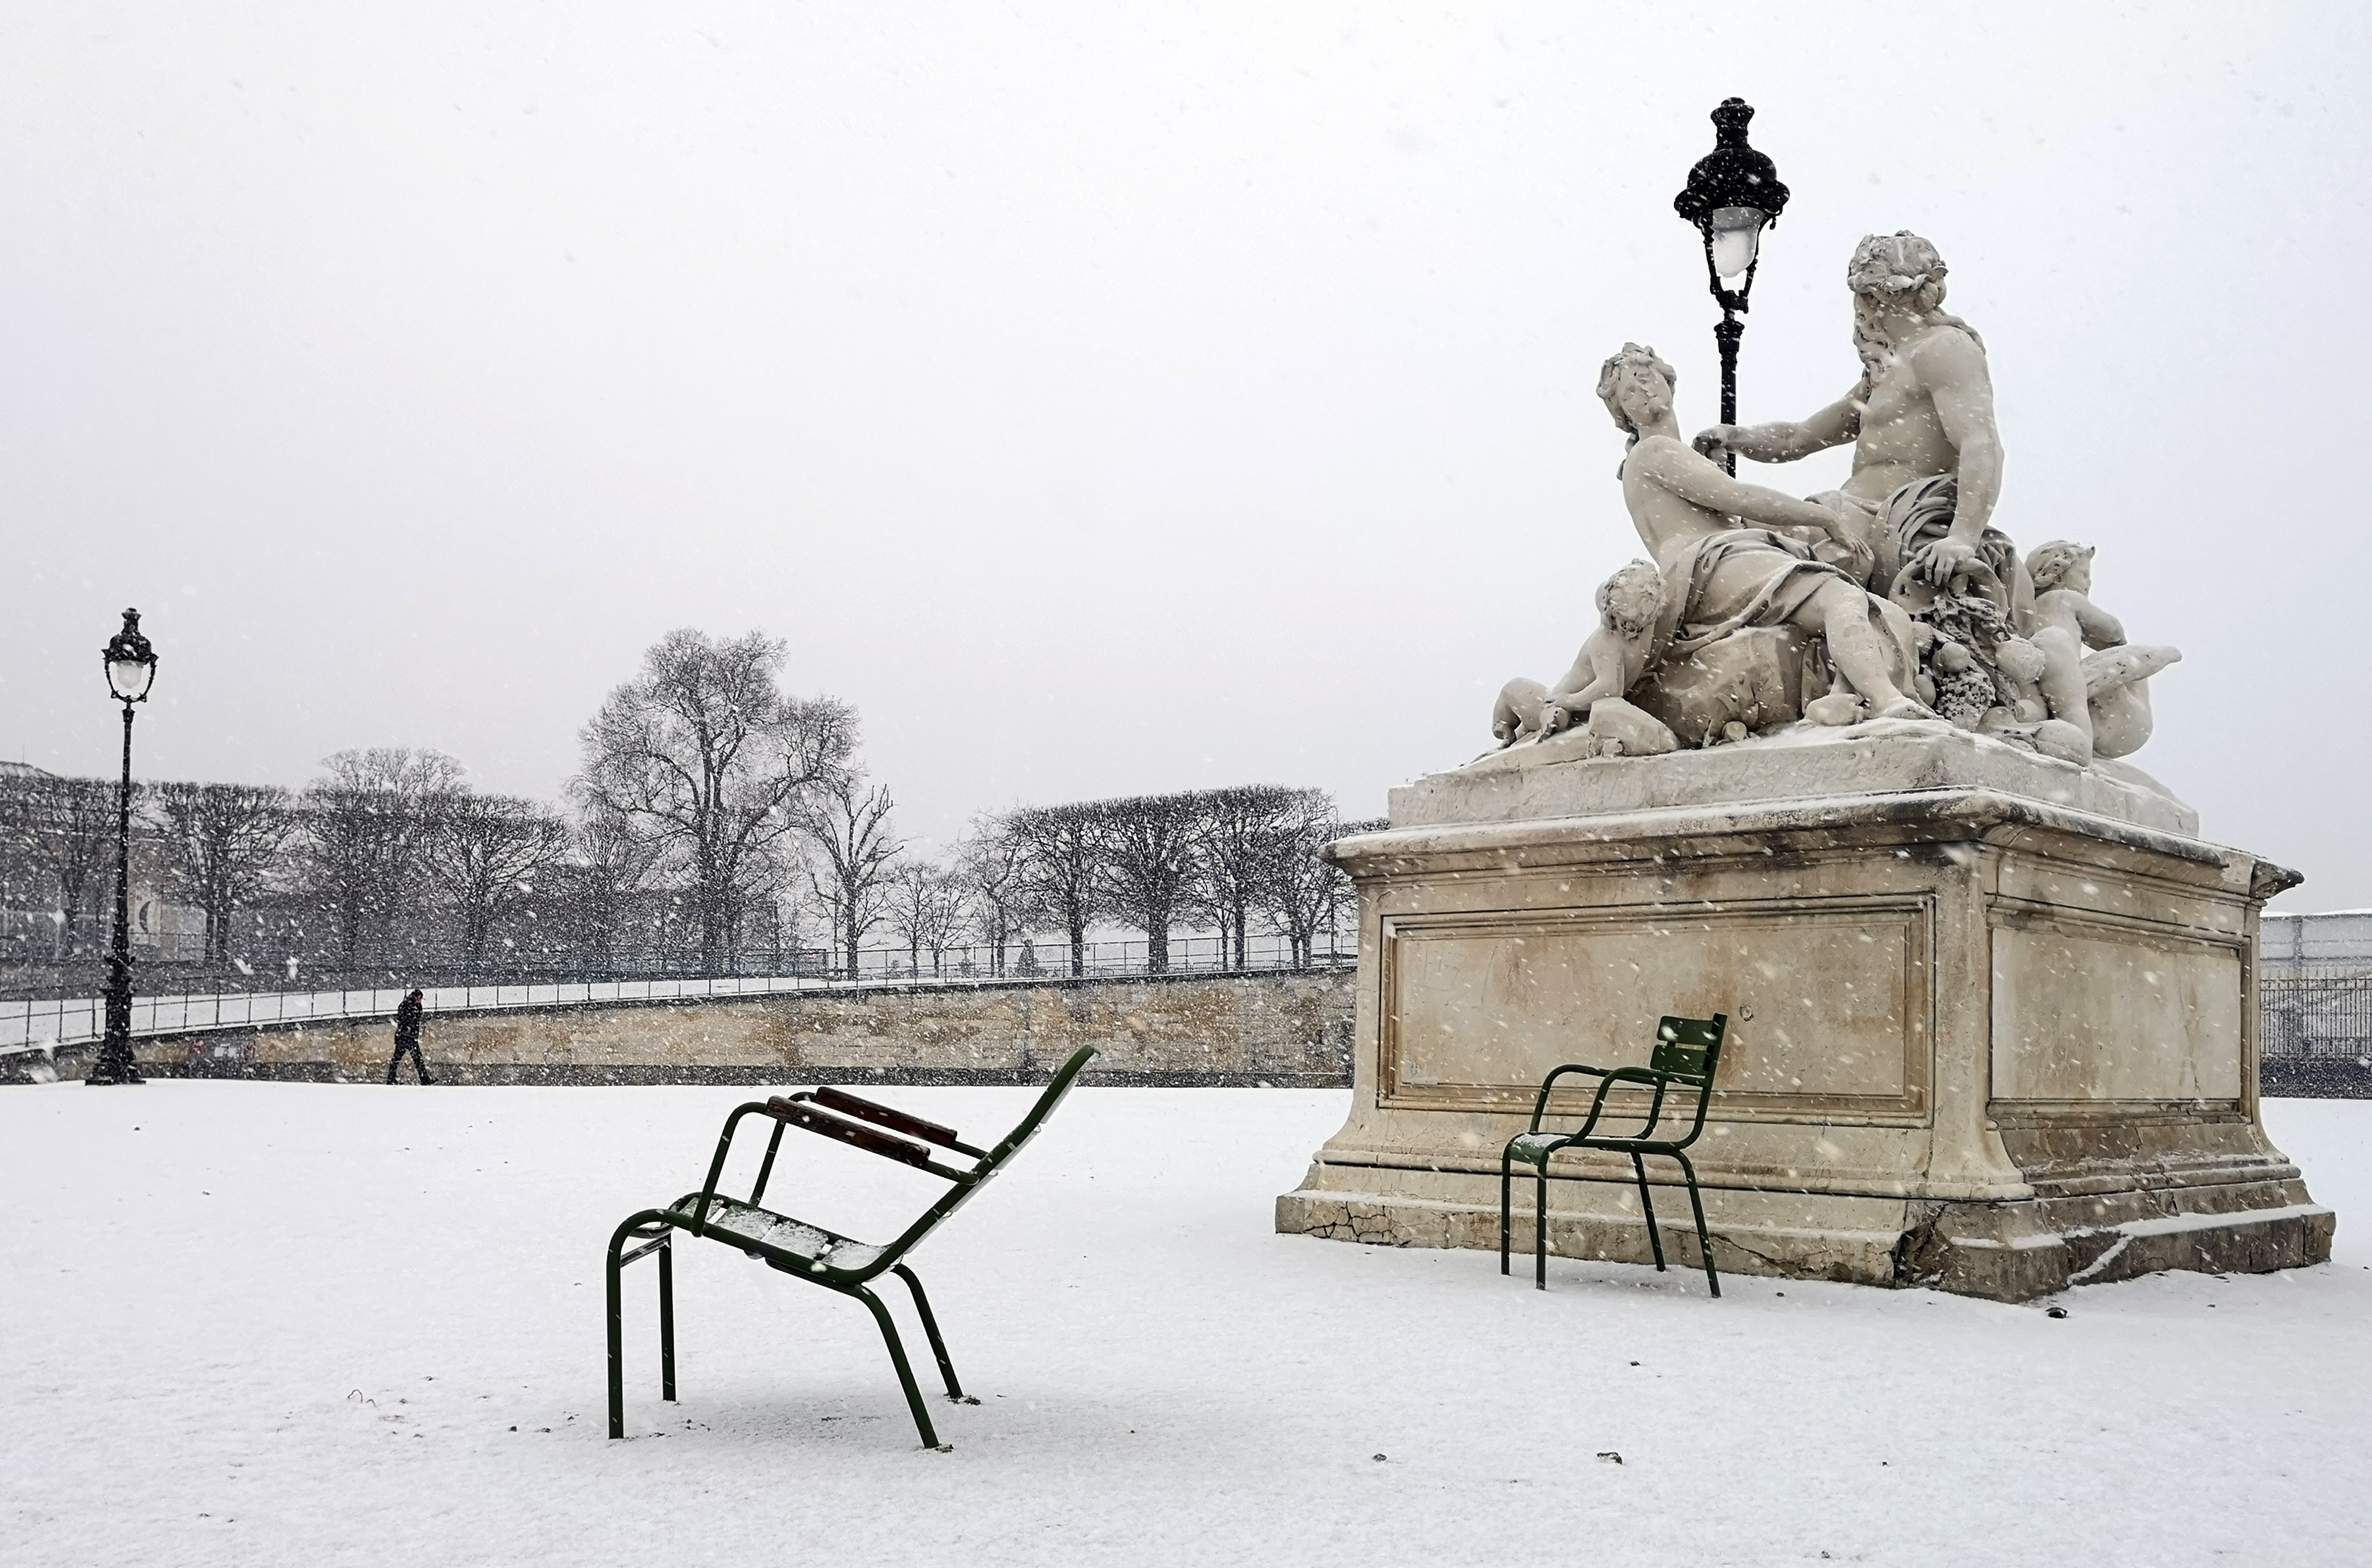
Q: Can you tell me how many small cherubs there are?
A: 2